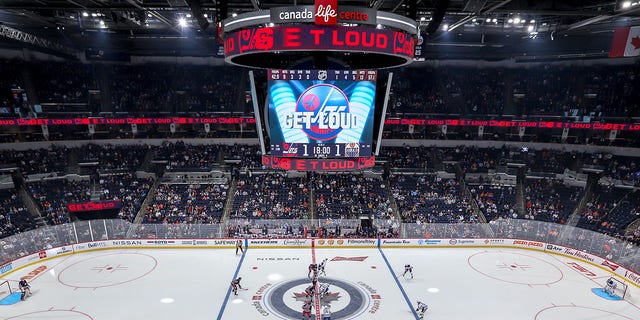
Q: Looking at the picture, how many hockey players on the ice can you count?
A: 11